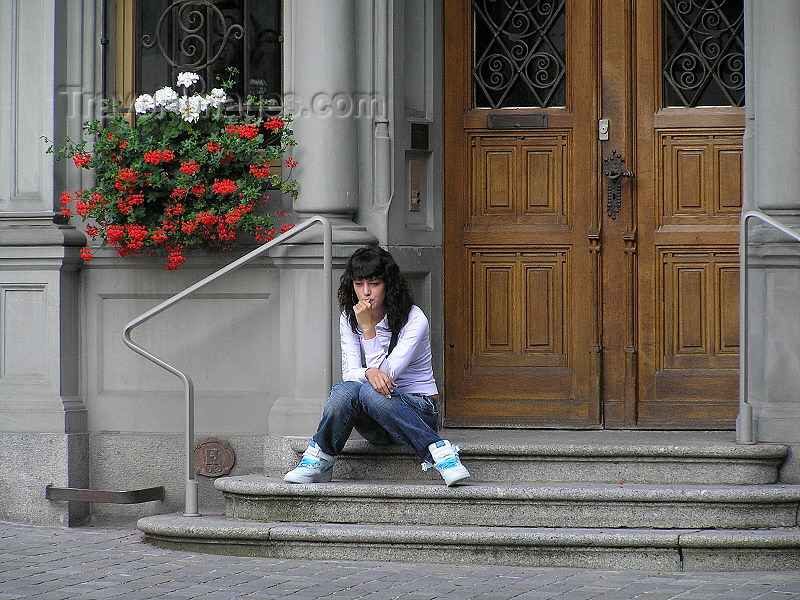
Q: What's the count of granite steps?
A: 3